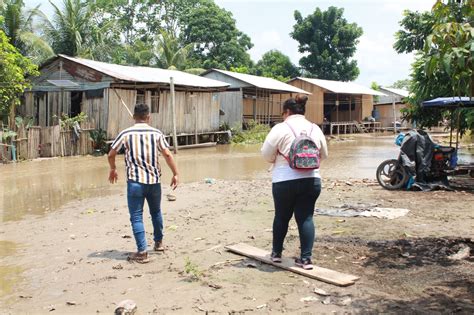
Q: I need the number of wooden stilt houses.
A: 4